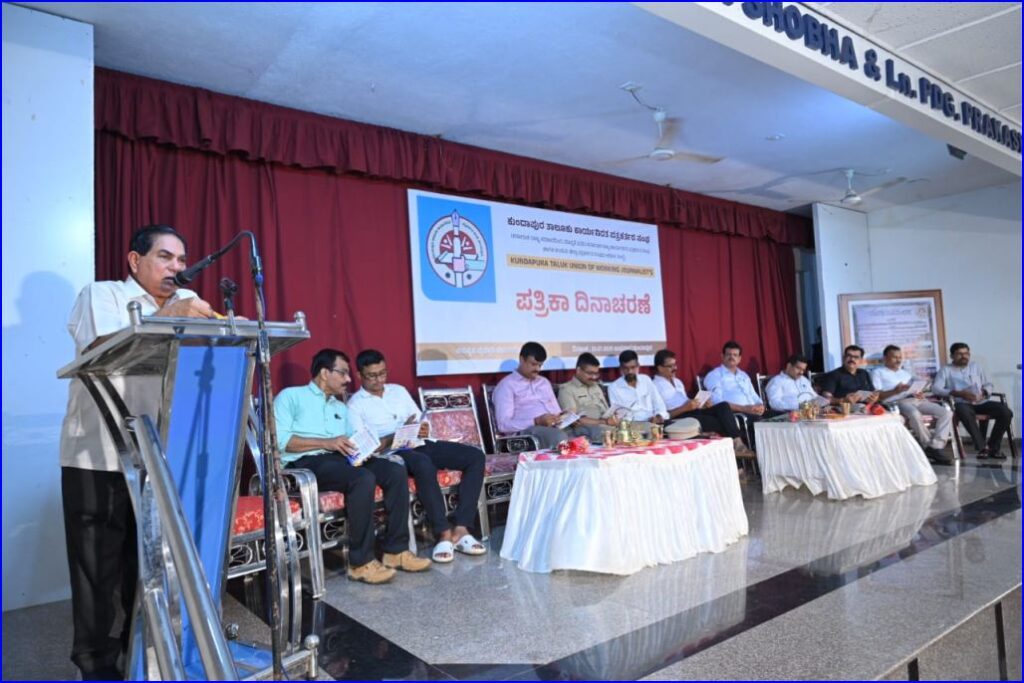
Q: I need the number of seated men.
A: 11